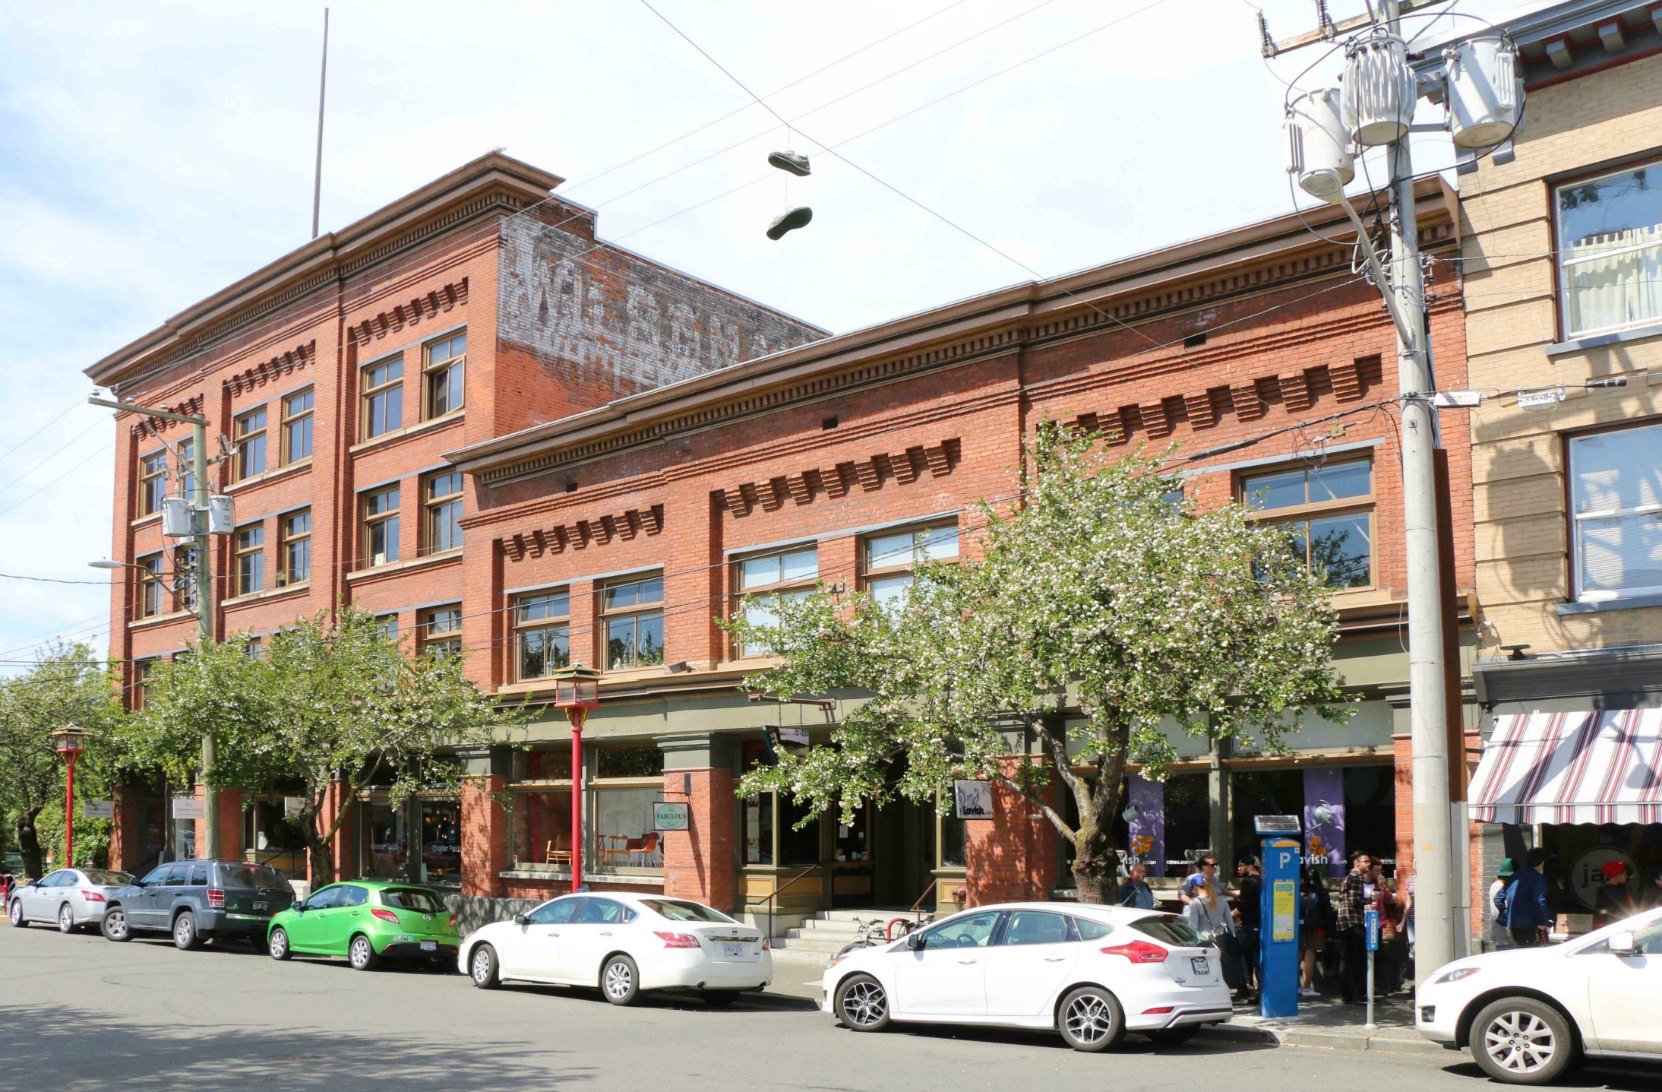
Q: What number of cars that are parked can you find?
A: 6